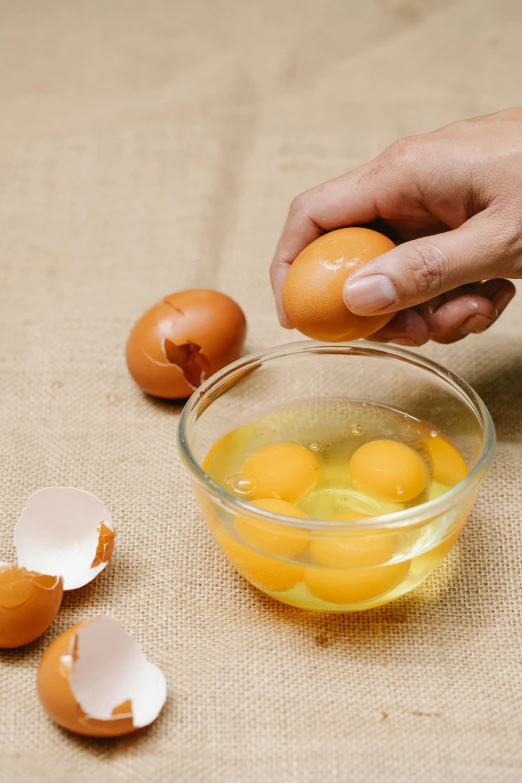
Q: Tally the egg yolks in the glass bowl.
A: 4